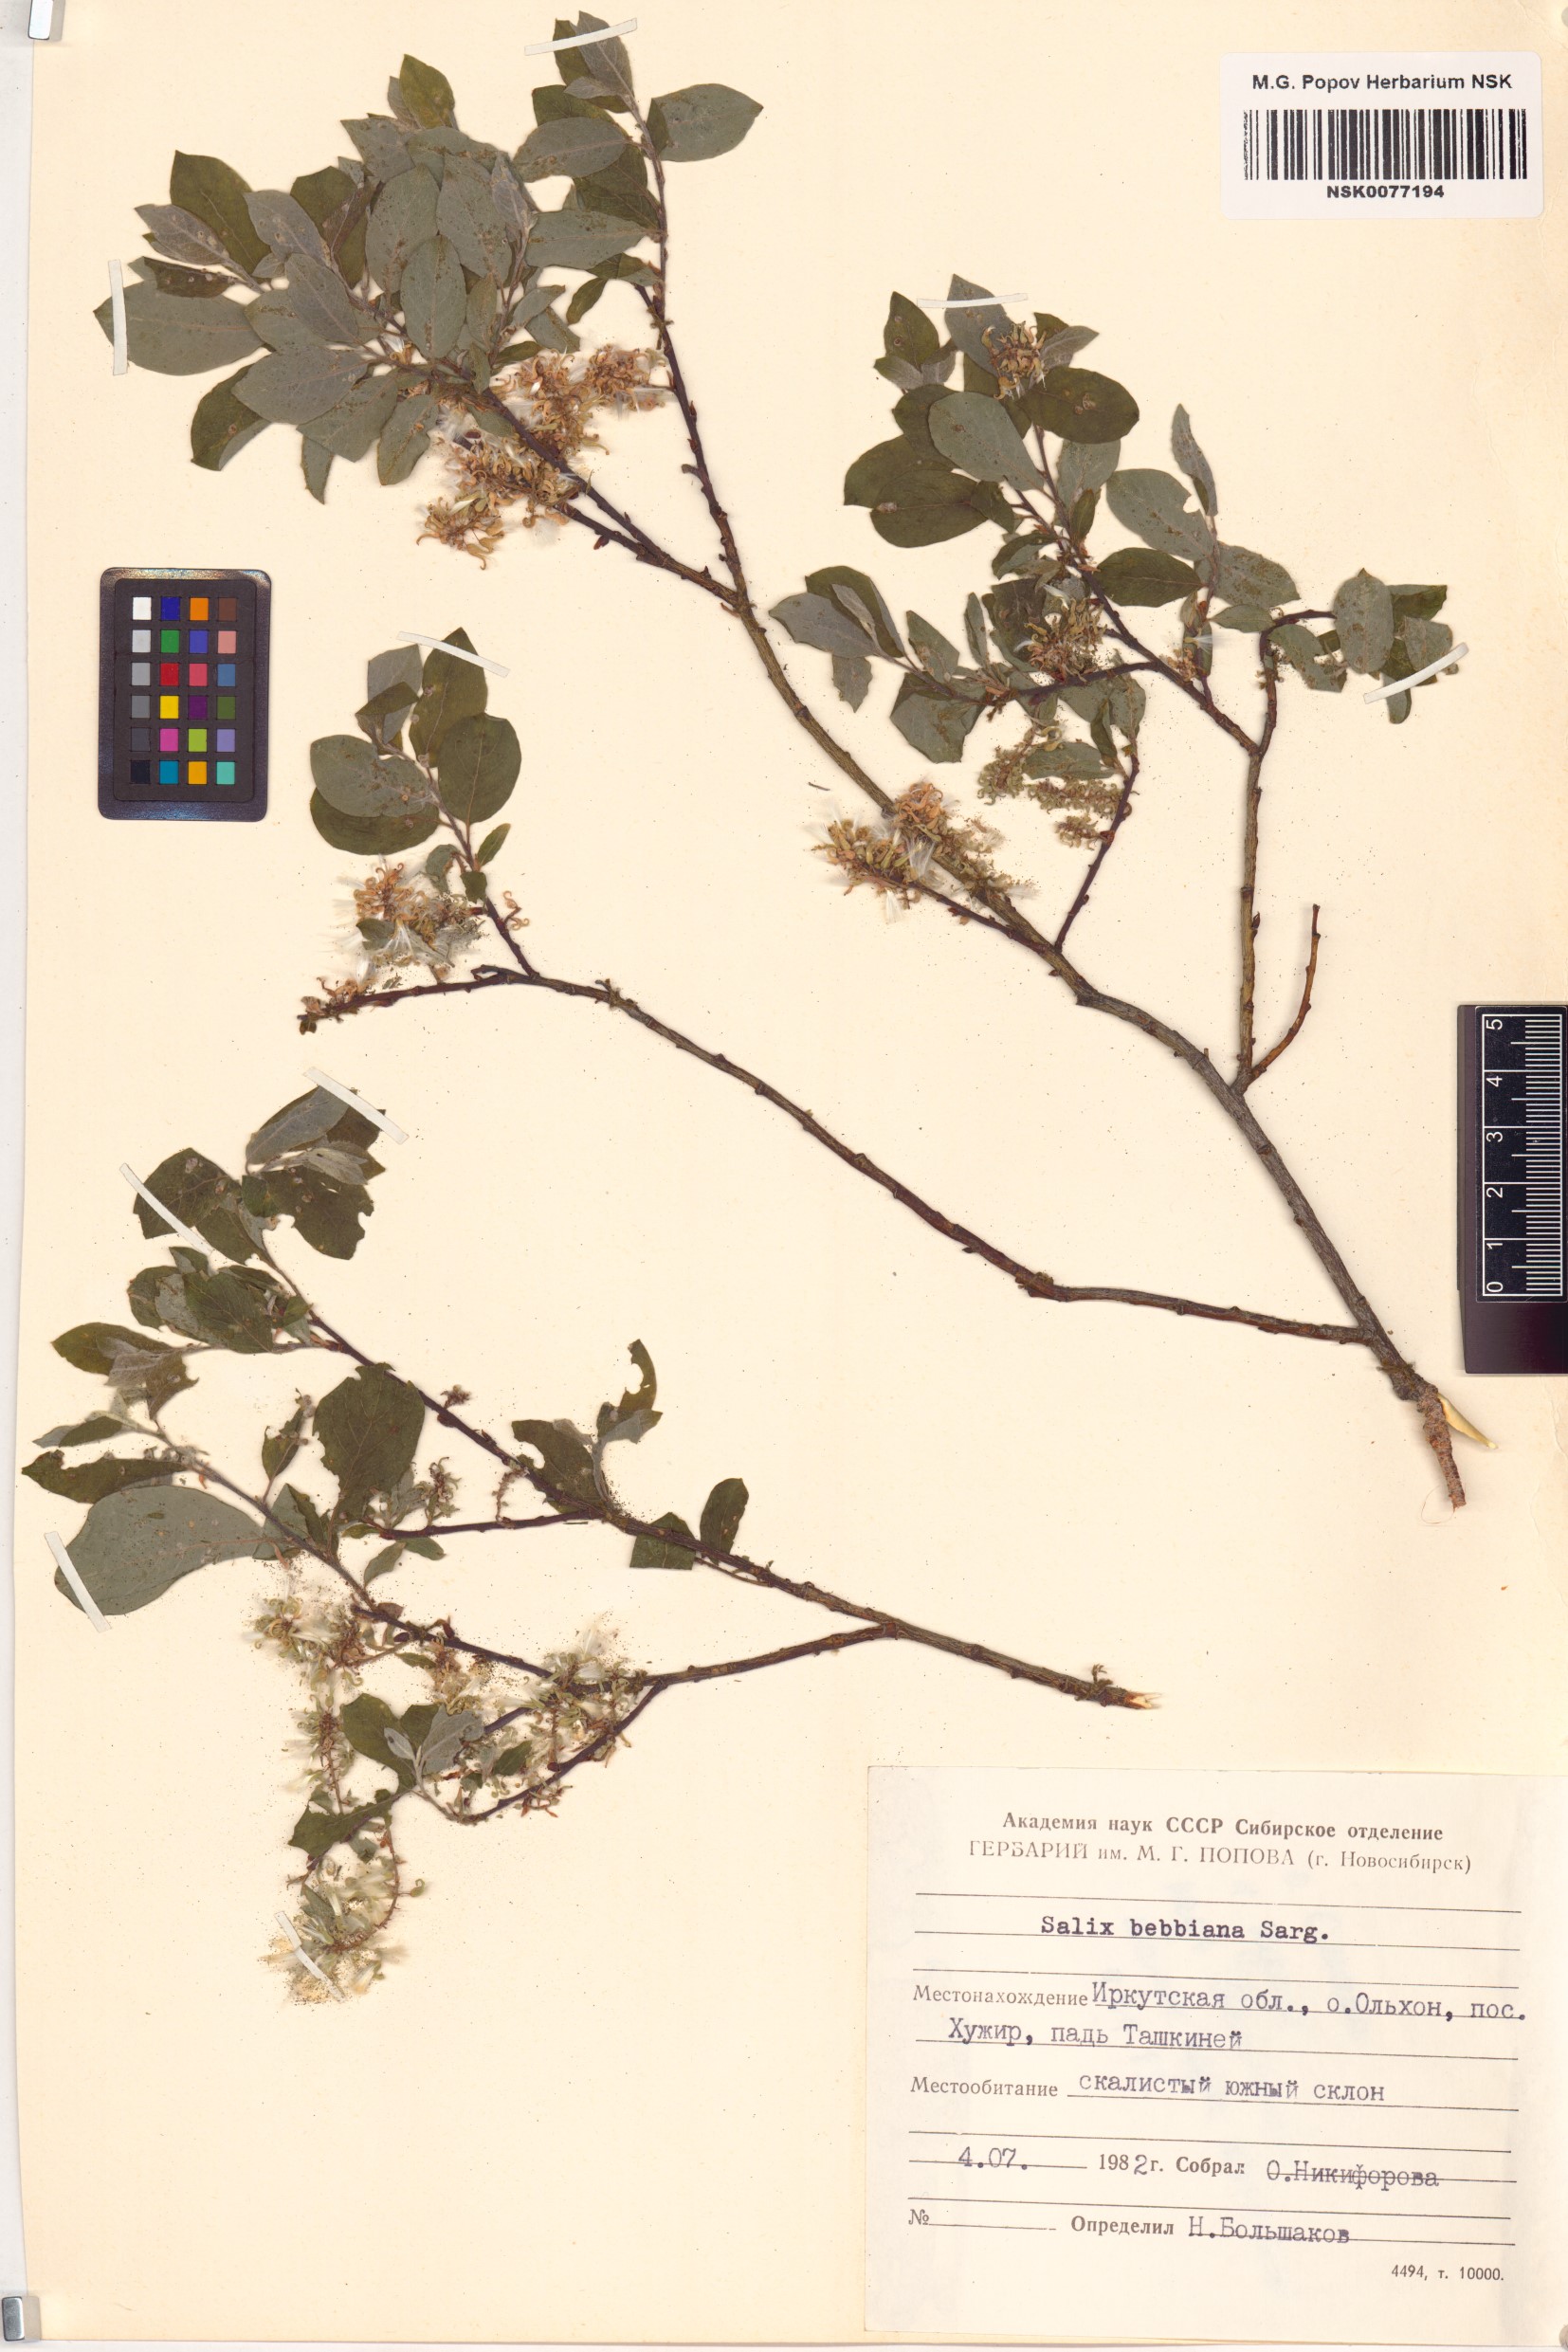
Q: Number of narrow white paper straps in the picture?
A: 9